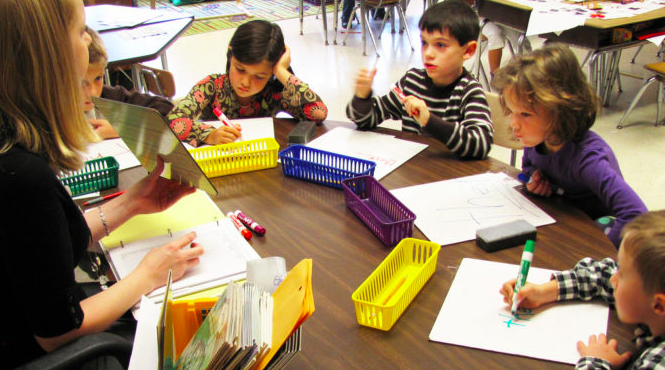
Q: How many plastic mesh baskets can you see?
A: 5